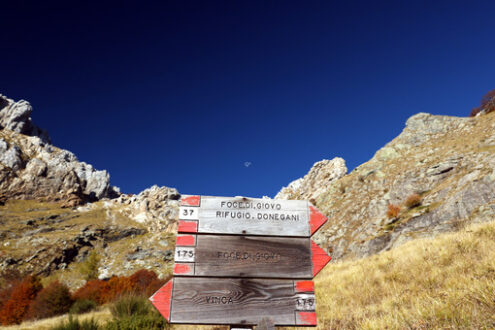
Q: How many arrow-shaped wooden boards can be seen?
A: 3